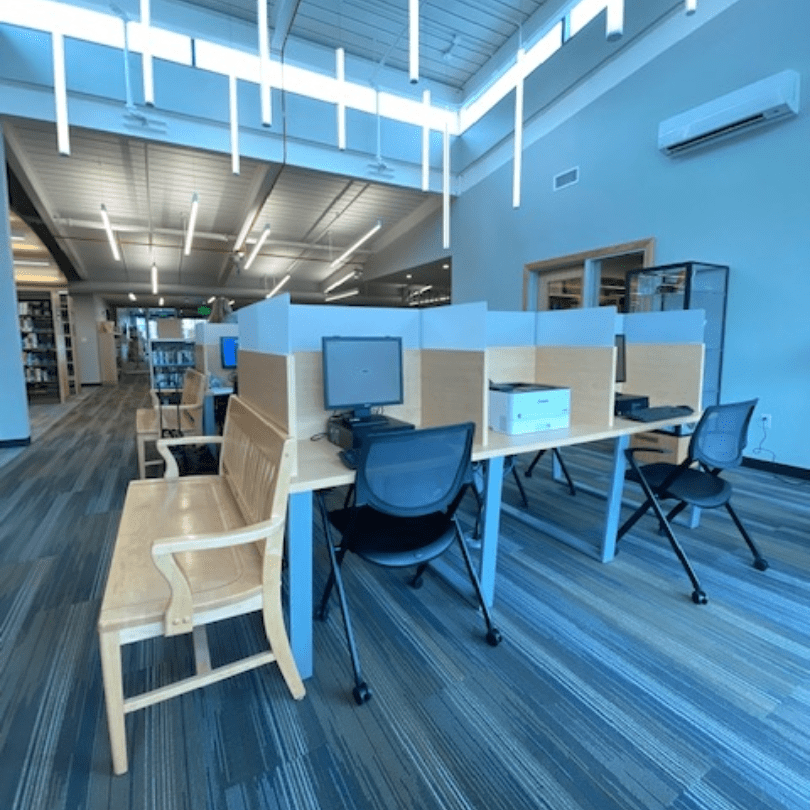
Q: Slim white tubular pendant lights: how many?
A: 11